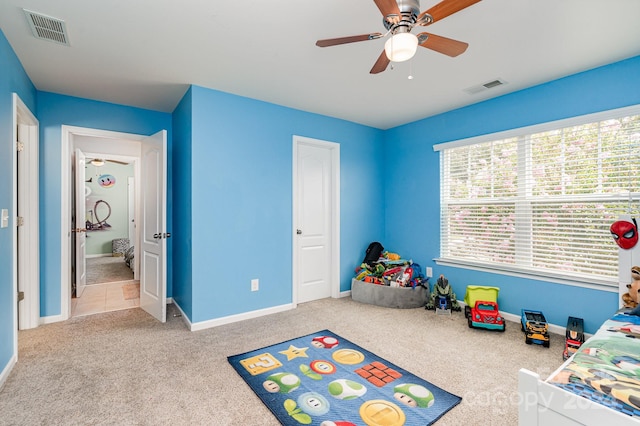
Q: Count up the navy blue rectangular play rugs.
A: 1